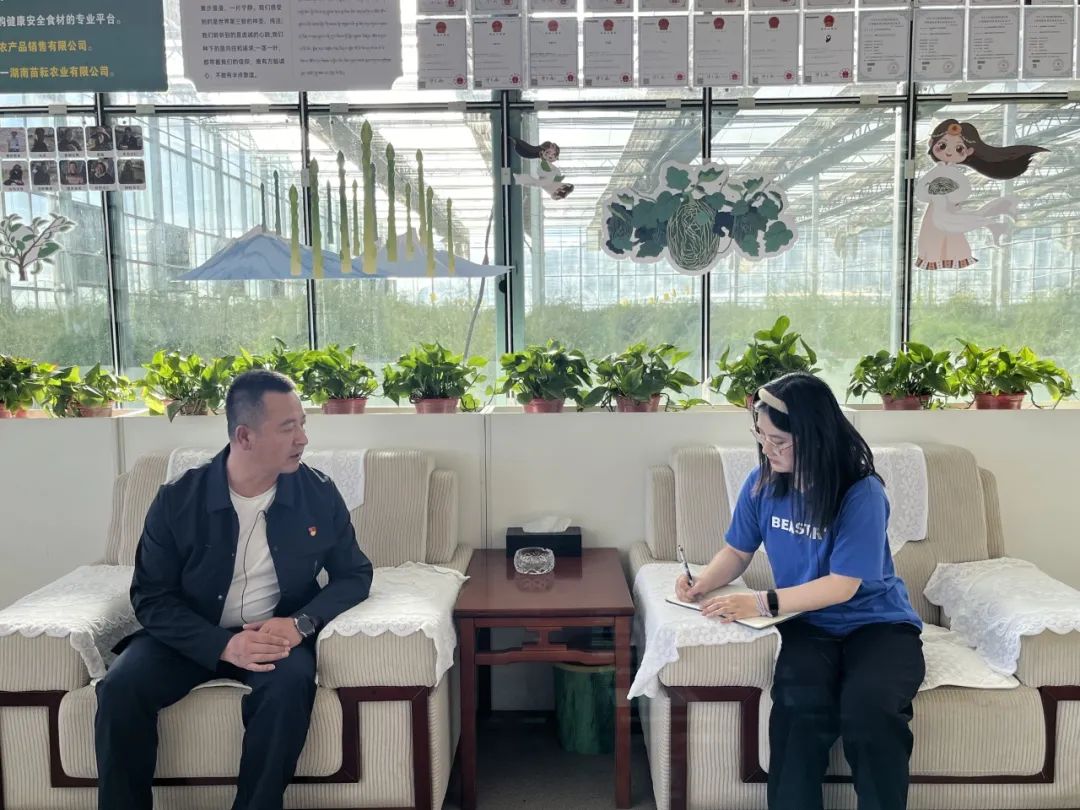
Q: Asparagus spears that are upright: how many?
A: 14